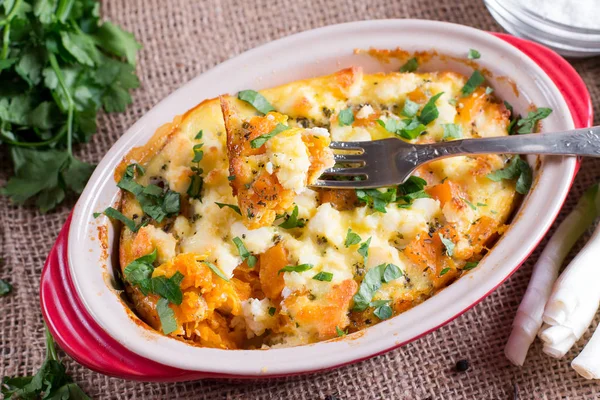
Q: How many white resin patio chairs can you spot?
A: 0